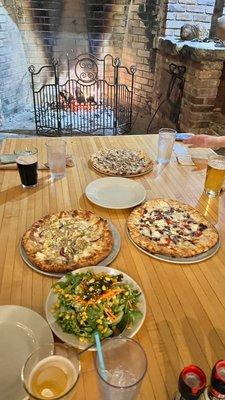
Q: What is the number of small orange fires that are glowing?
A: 1